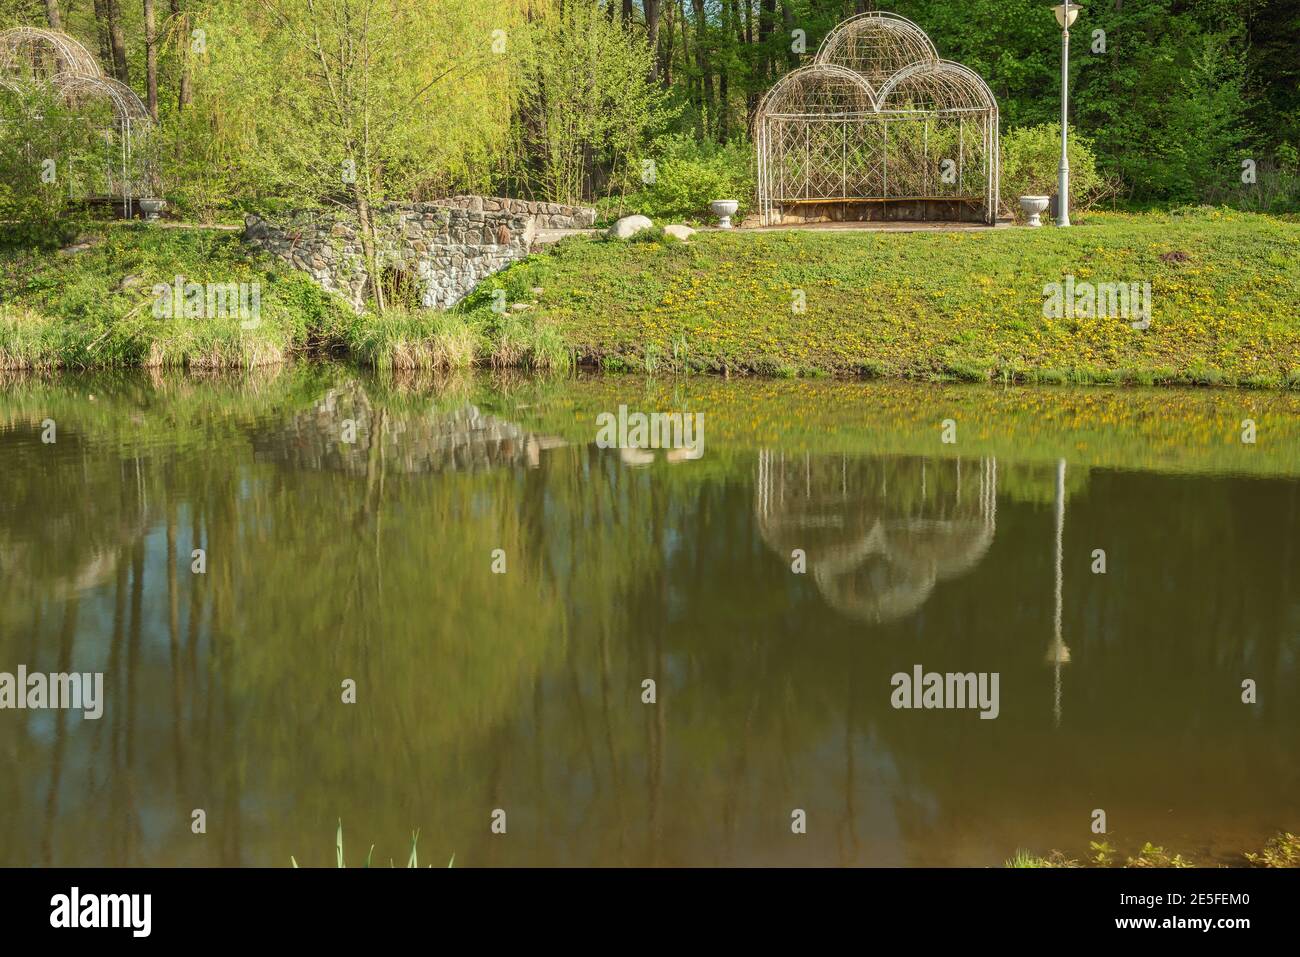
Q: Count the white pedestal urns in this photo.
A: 3